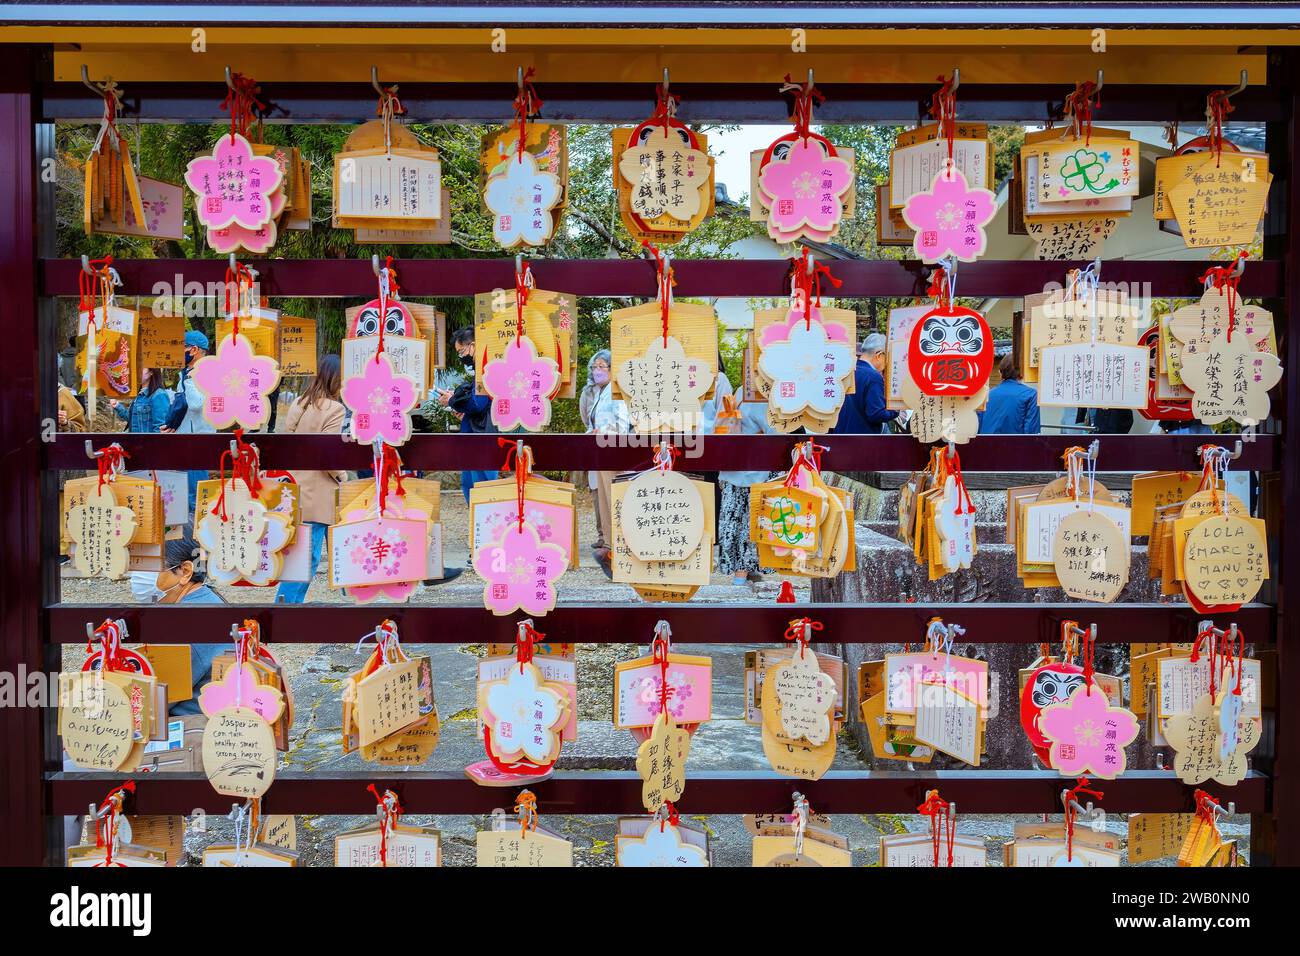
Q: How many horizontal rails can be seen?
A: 5